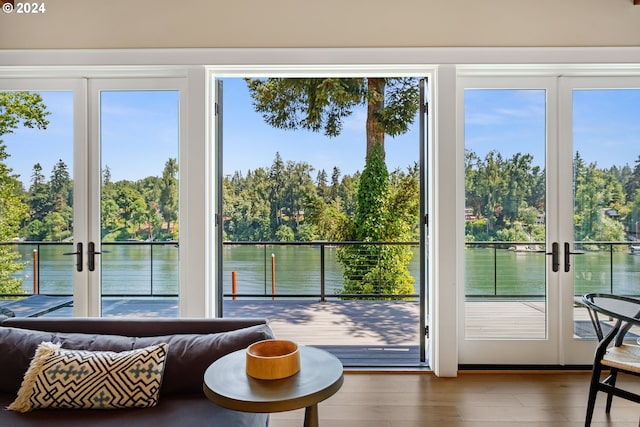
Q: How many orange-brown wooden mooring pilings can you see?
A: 3